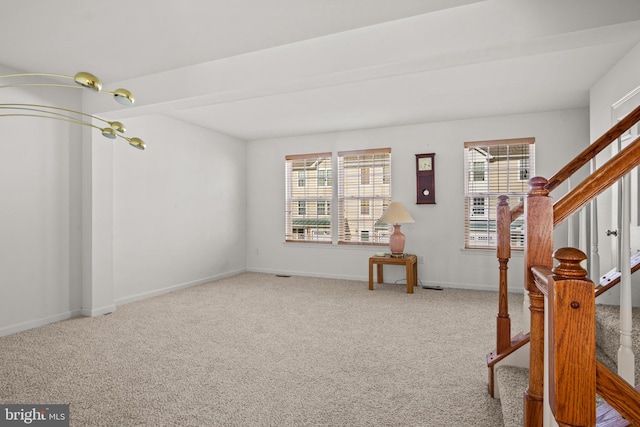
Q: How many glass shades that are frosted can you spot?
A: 0